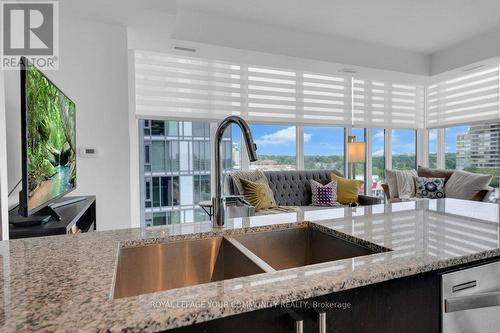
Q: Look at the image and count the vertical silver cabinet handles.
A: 2